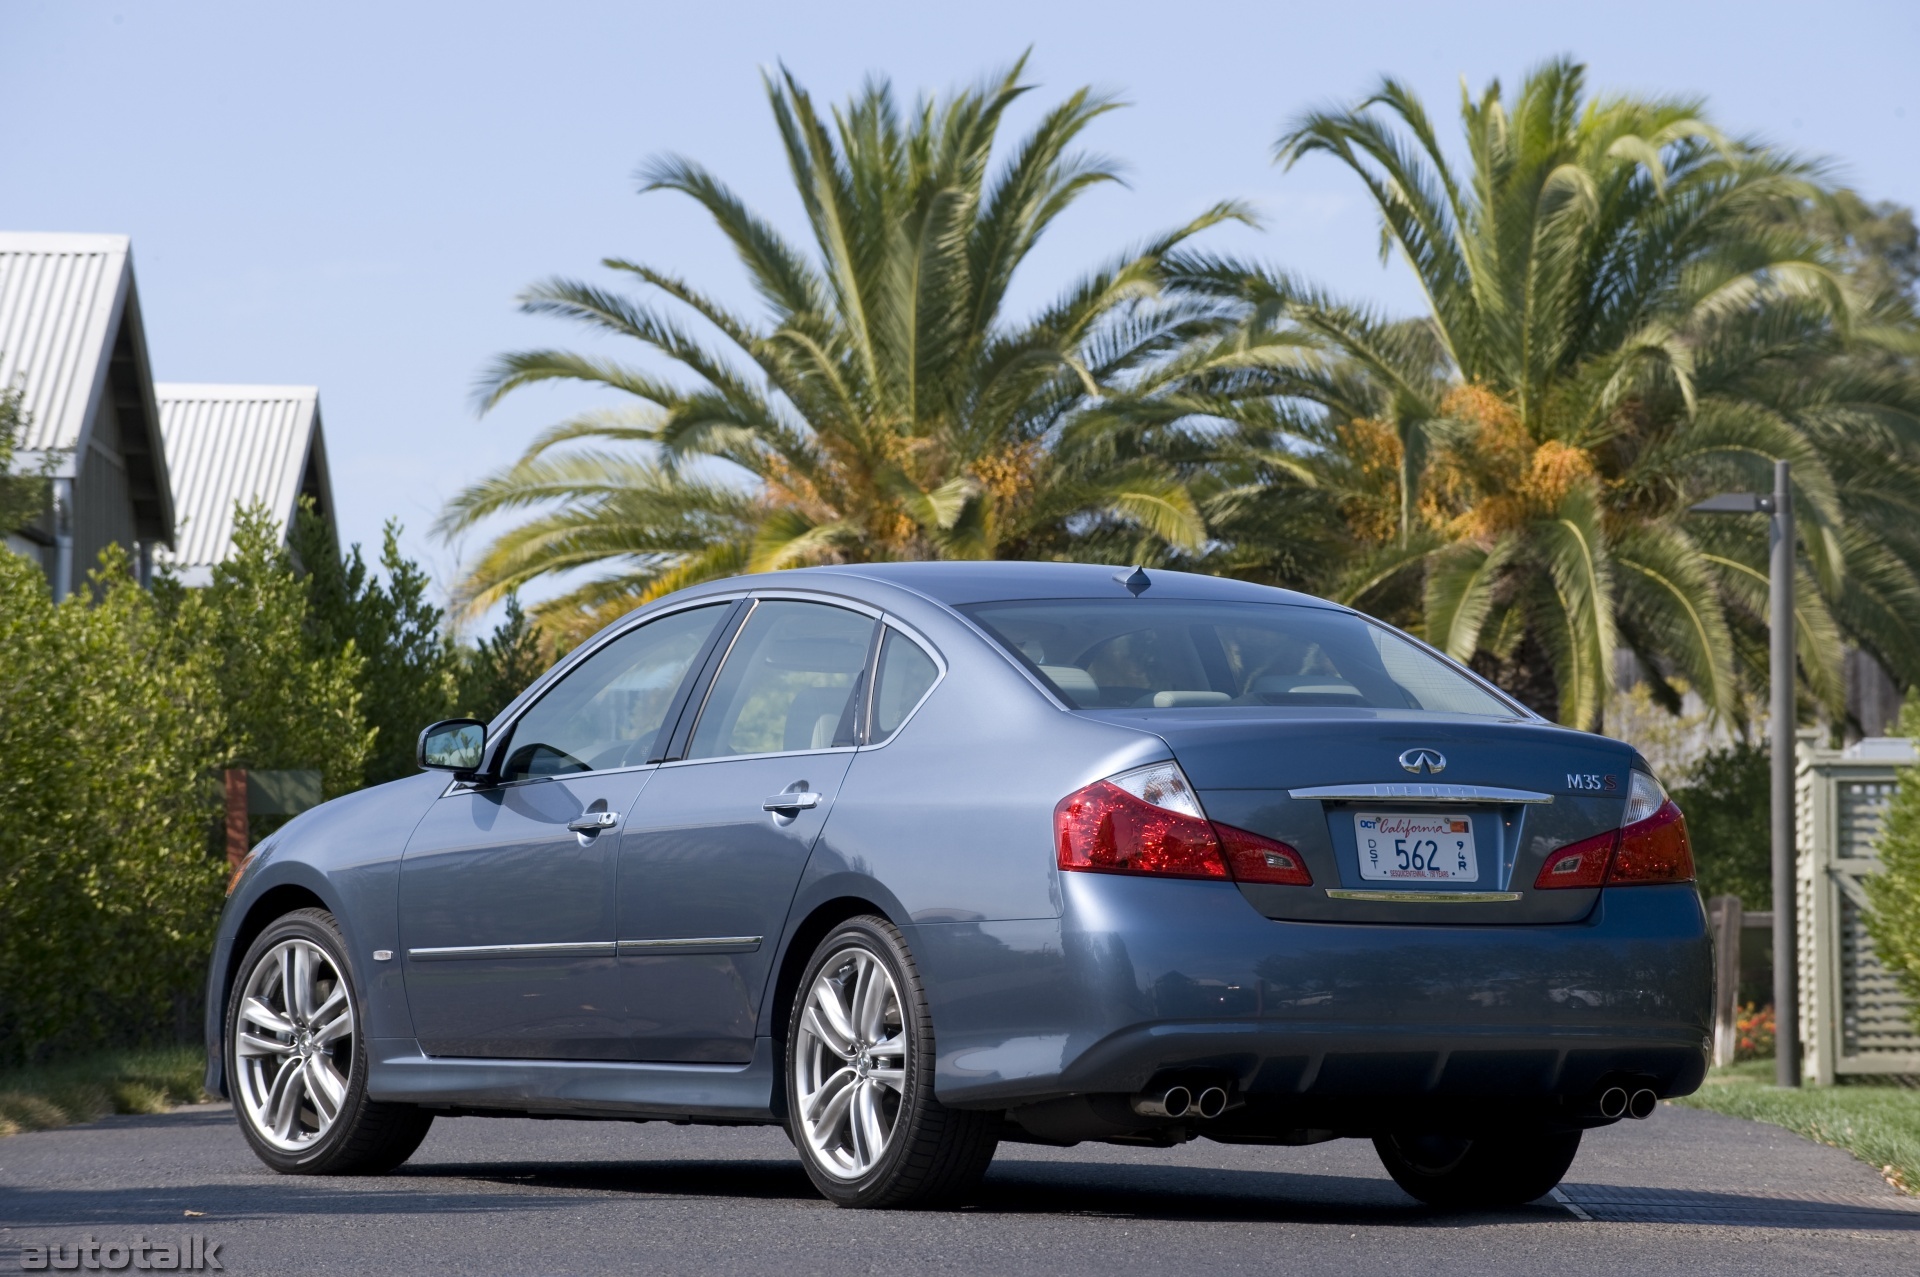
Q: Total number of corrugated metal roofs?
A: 2